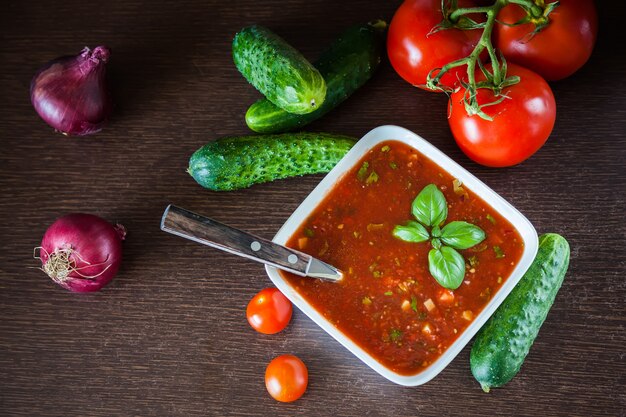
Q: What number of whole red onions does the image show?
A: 2